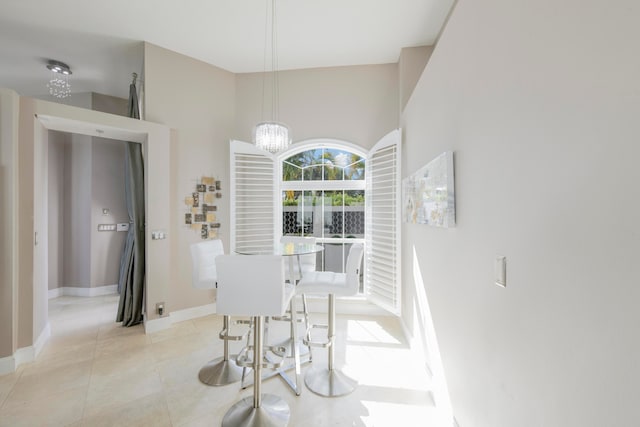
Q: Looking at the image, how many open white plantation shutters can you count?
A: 2